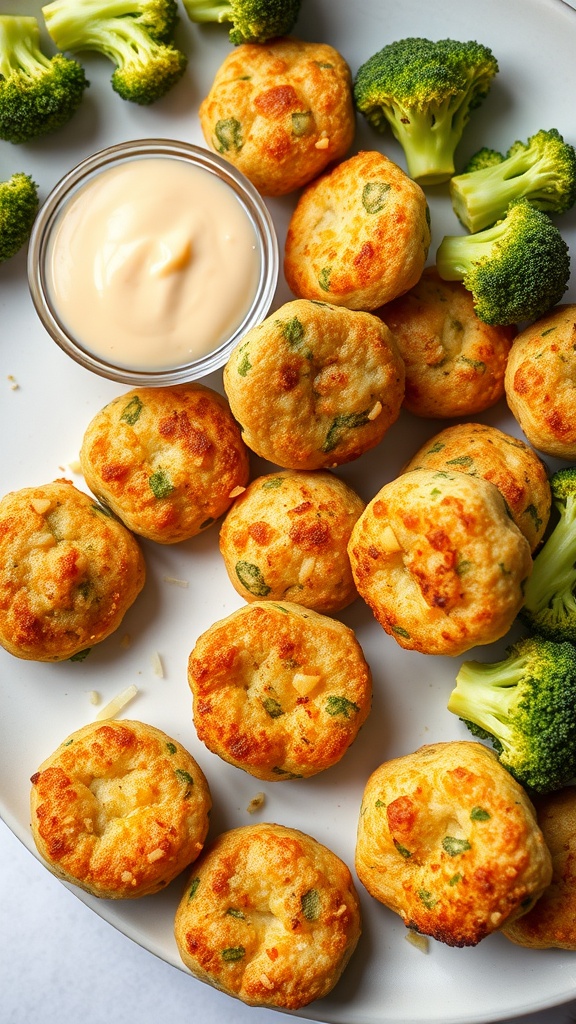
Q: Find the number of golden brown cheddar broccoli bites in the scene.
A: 15